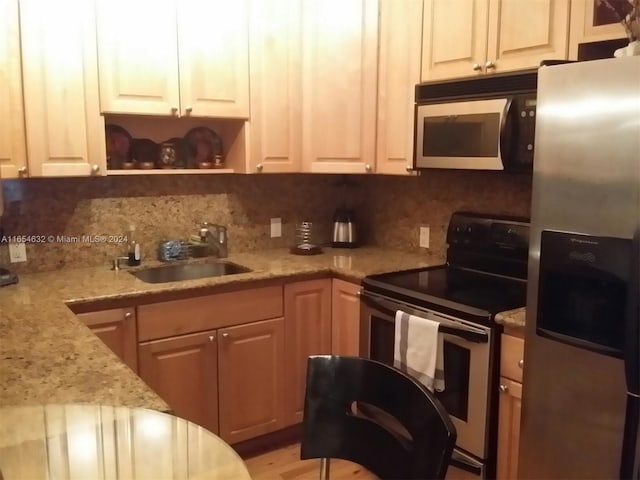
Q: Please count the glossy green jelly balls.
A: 0